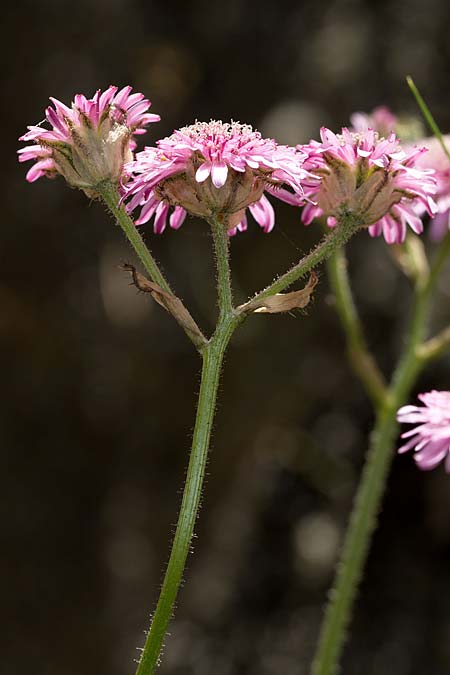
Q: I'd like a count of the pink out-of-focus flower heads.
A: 3